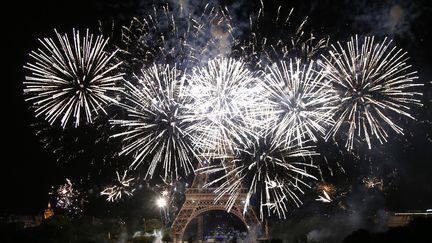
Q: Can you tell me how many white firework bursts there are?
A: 6